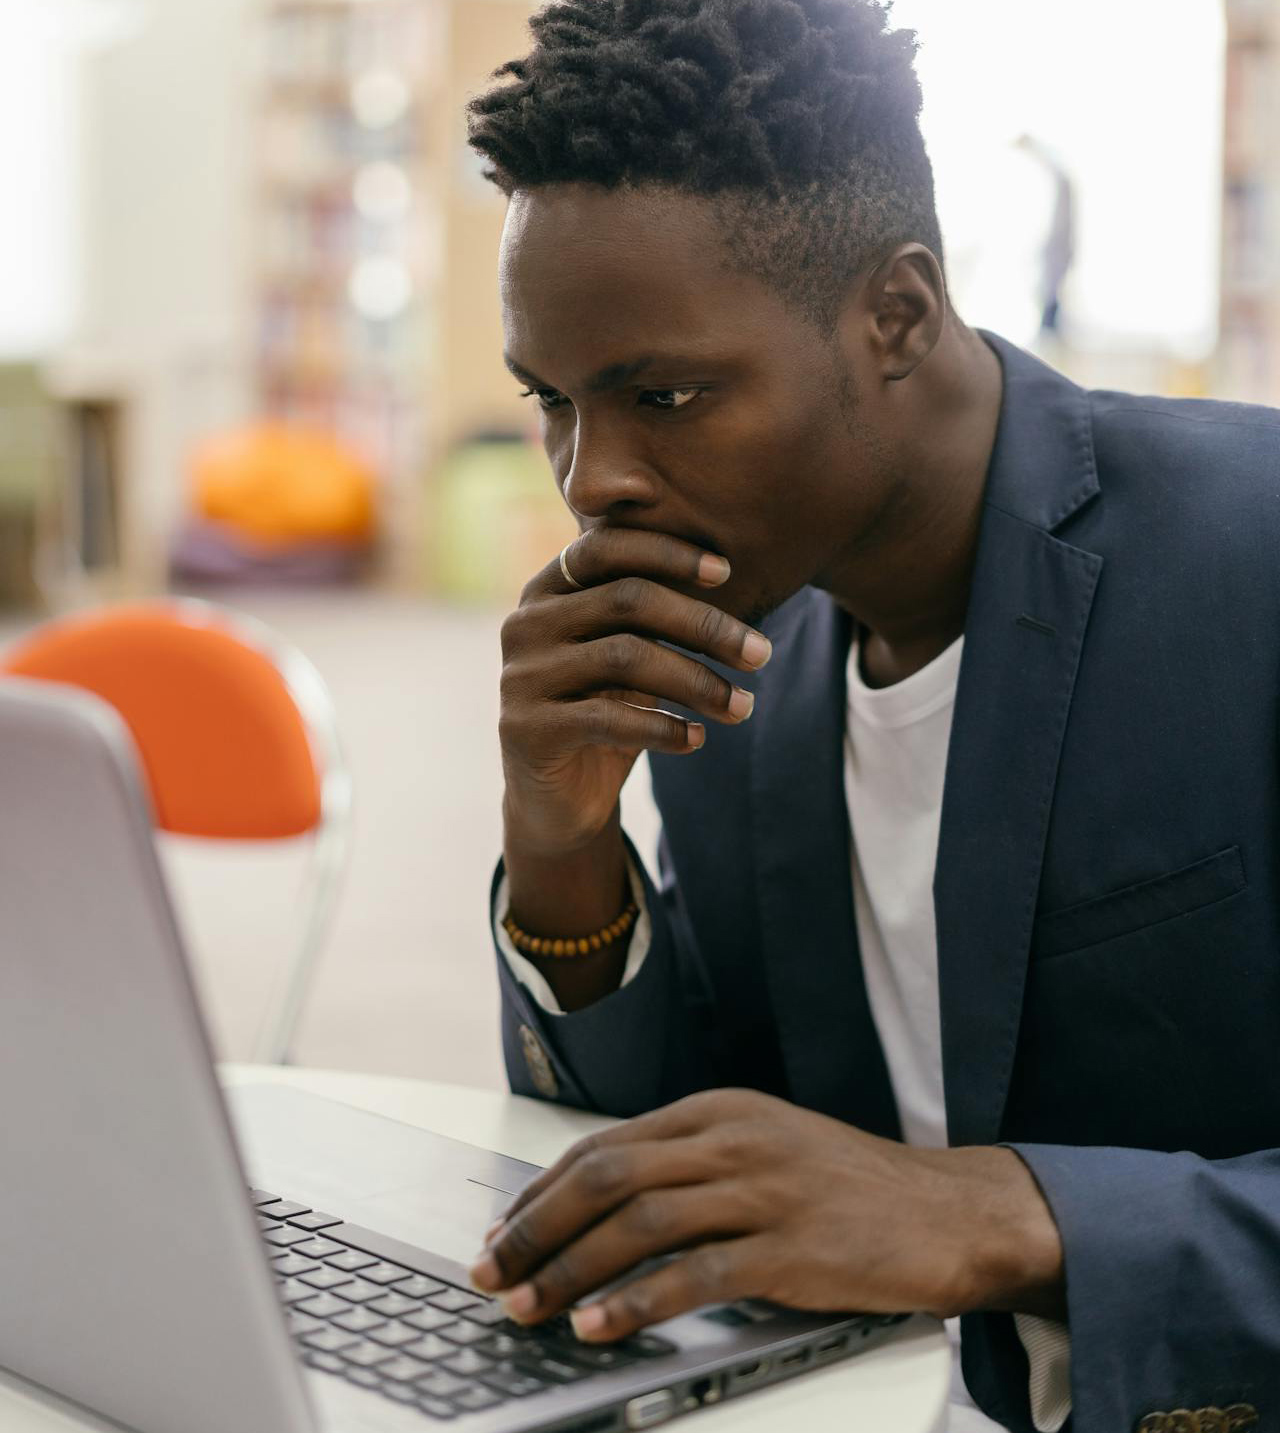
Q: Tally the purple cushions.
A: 1